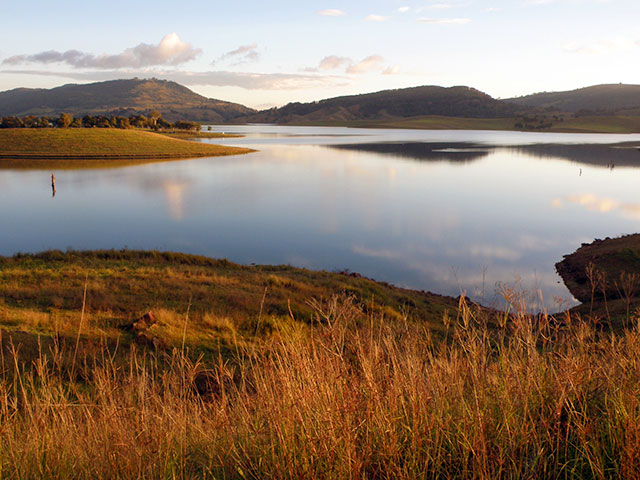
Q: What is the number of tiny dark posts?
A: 3